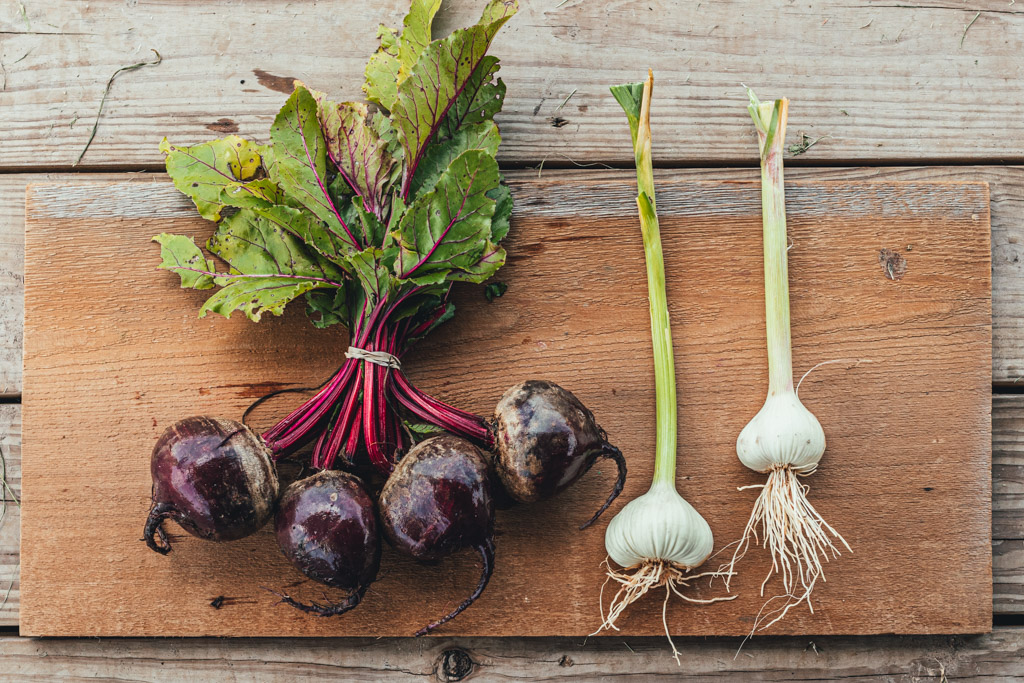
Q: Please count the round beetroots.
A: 4